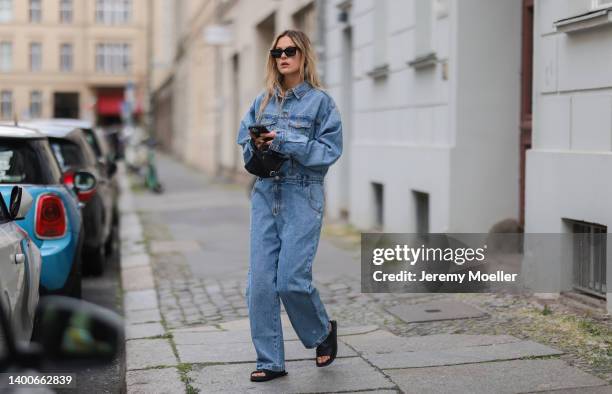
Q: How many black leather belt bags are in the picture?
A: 1